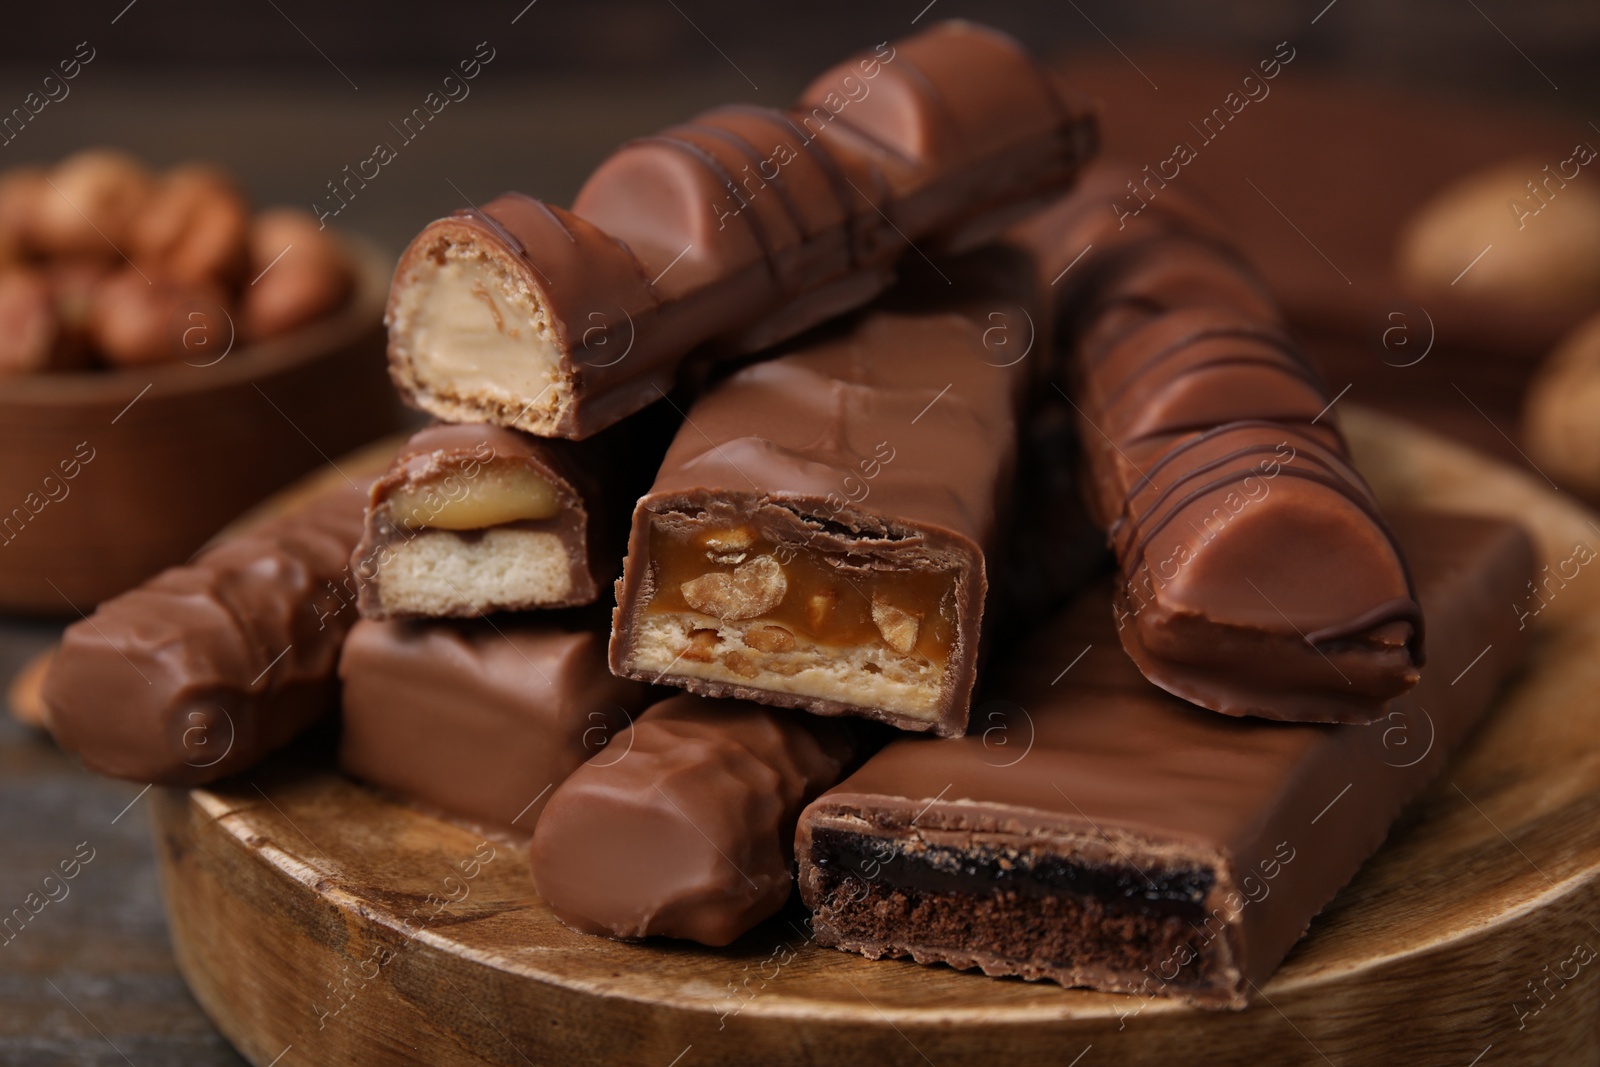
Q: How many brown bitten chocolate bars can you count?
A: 4